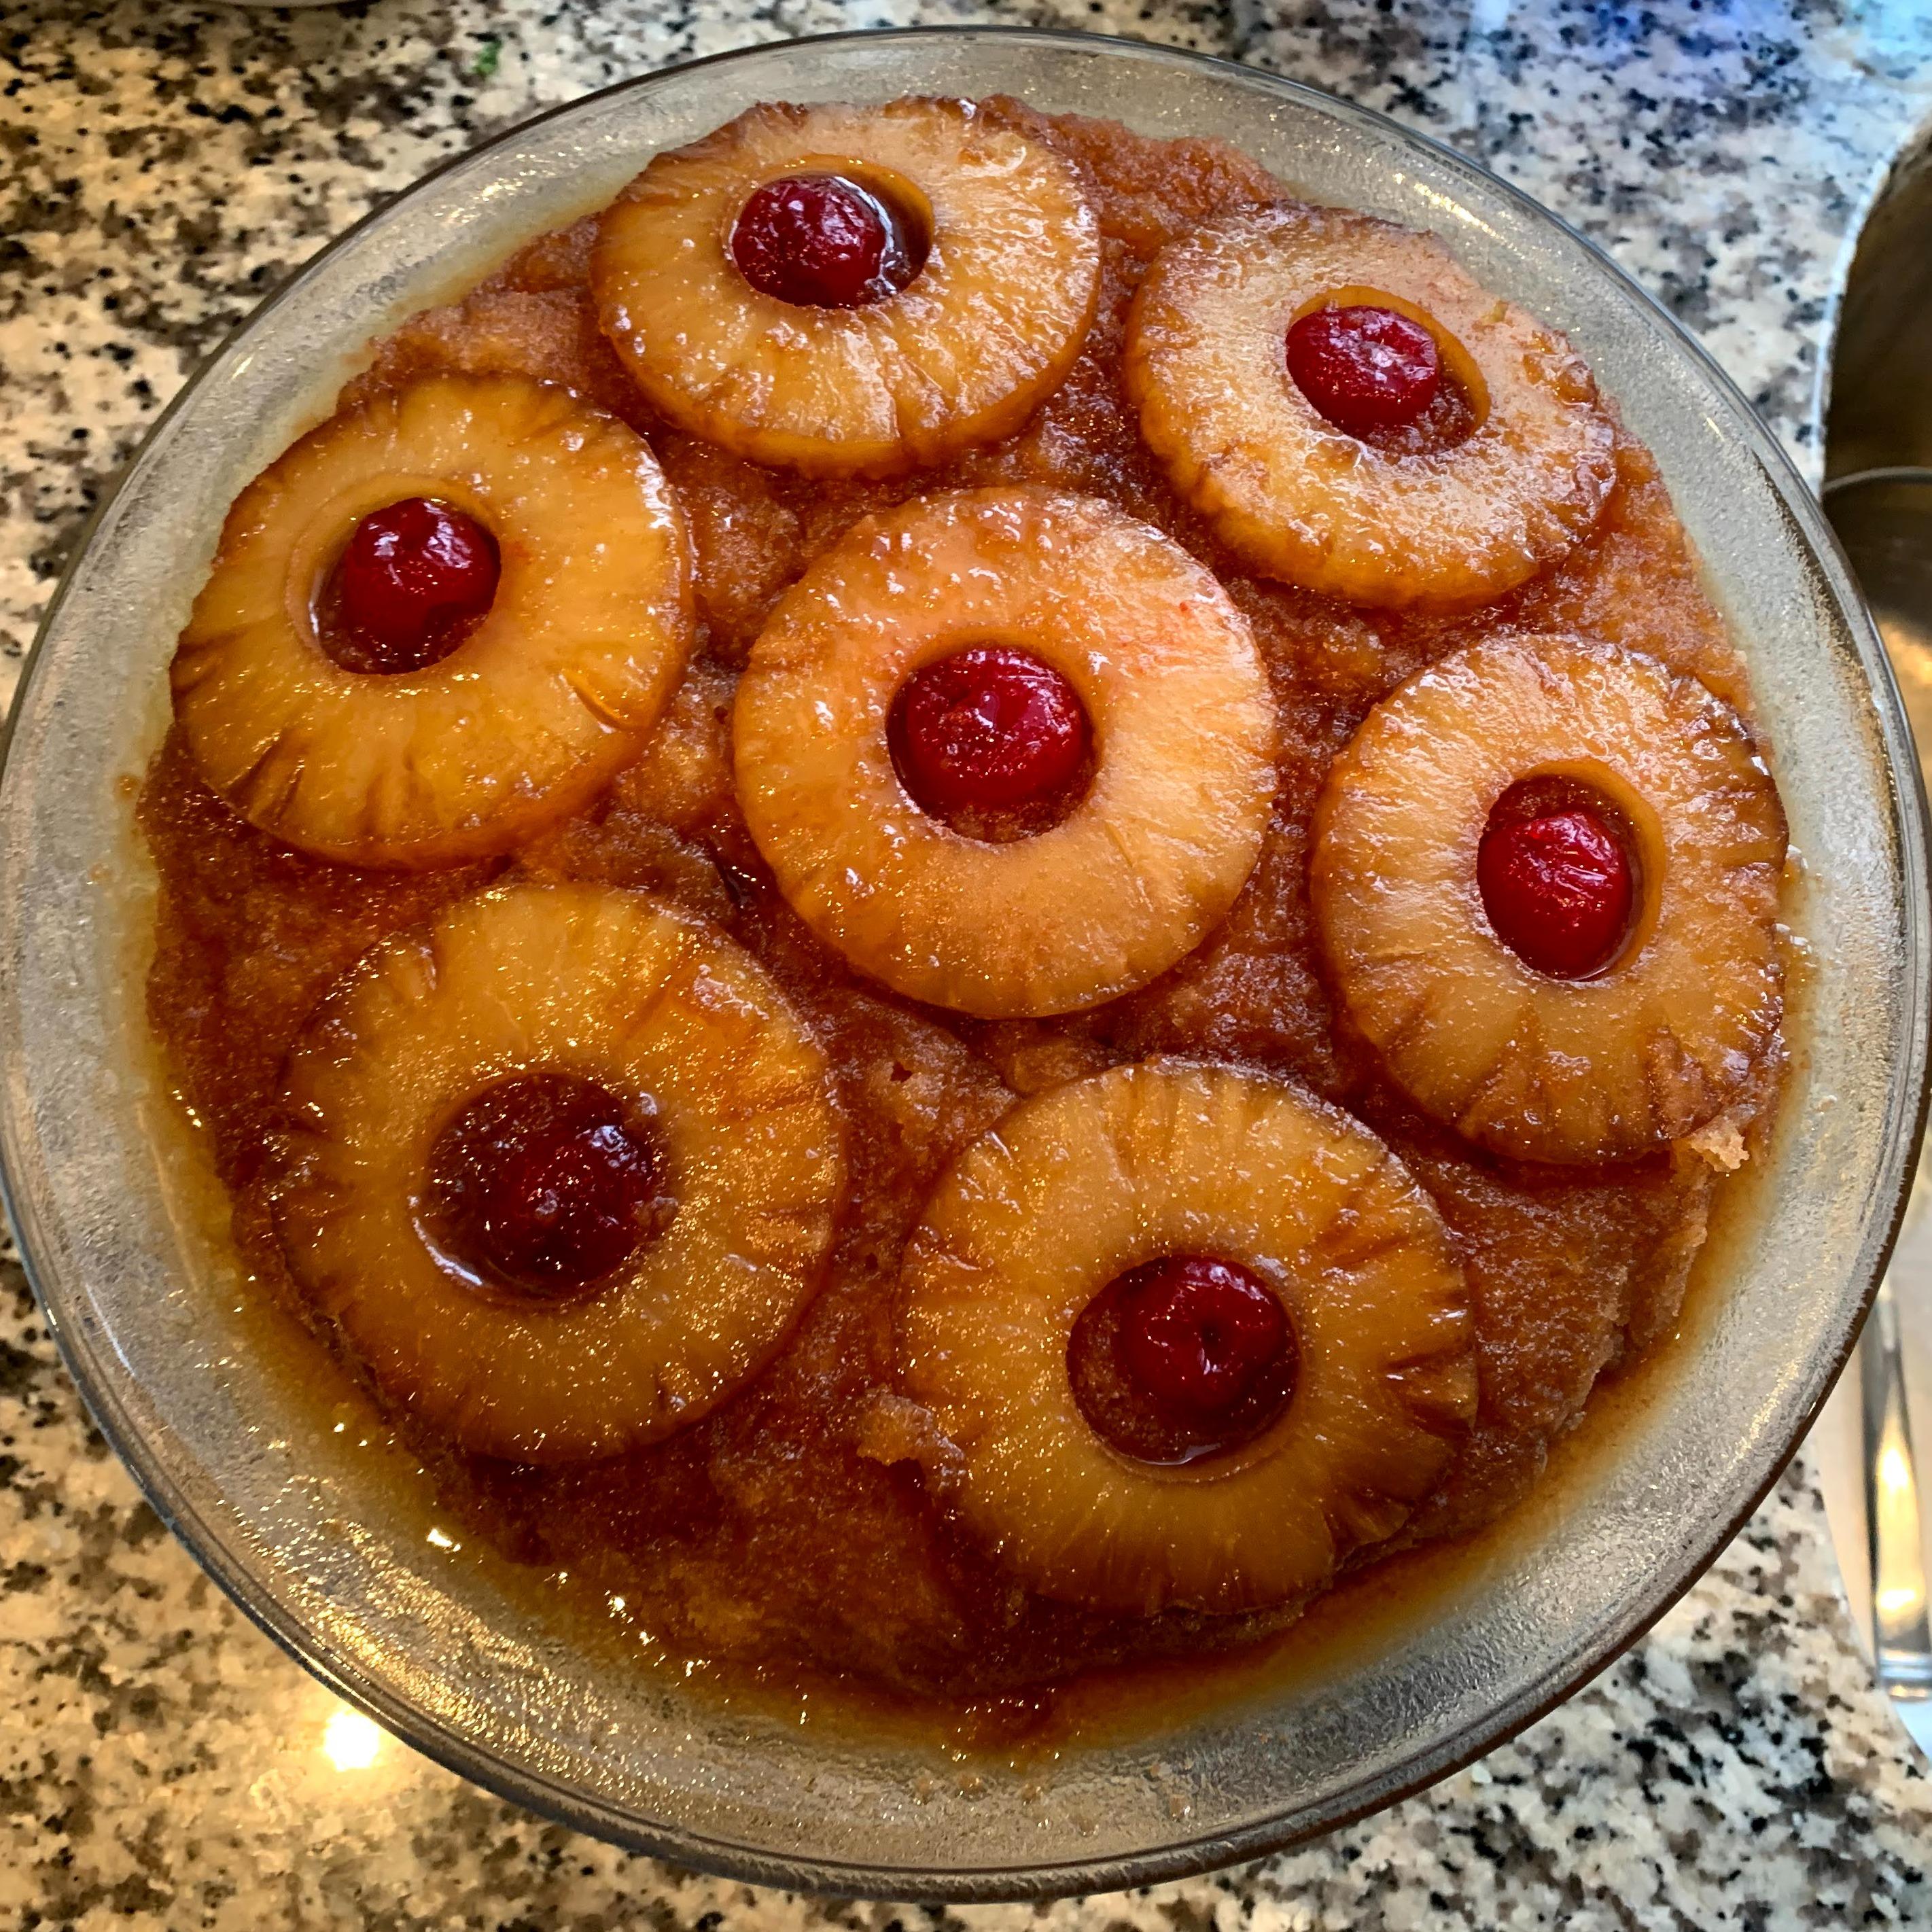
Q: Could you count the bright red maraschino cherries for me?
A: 7